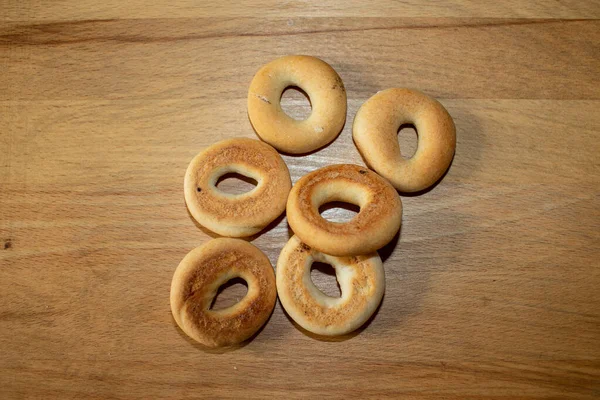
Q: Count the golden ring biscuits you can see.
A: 6